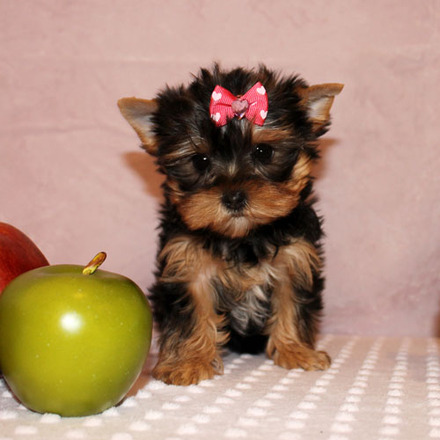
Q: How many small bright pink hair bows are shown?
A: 1